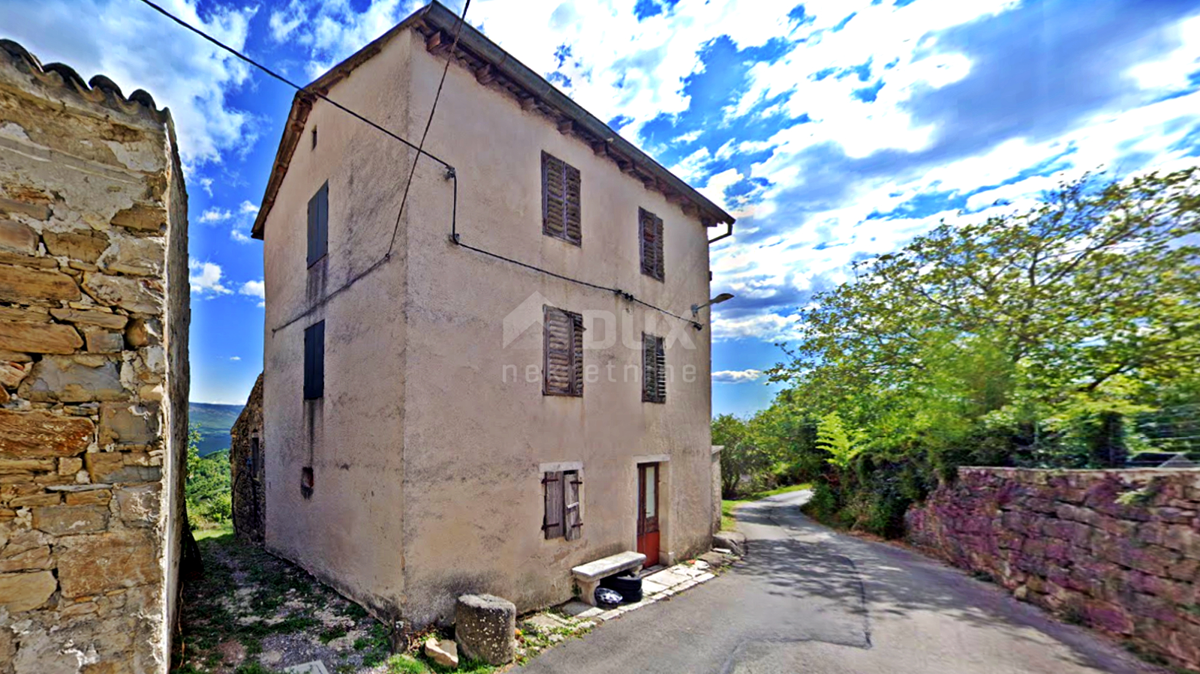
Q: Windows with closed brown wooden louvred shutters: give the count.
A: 4